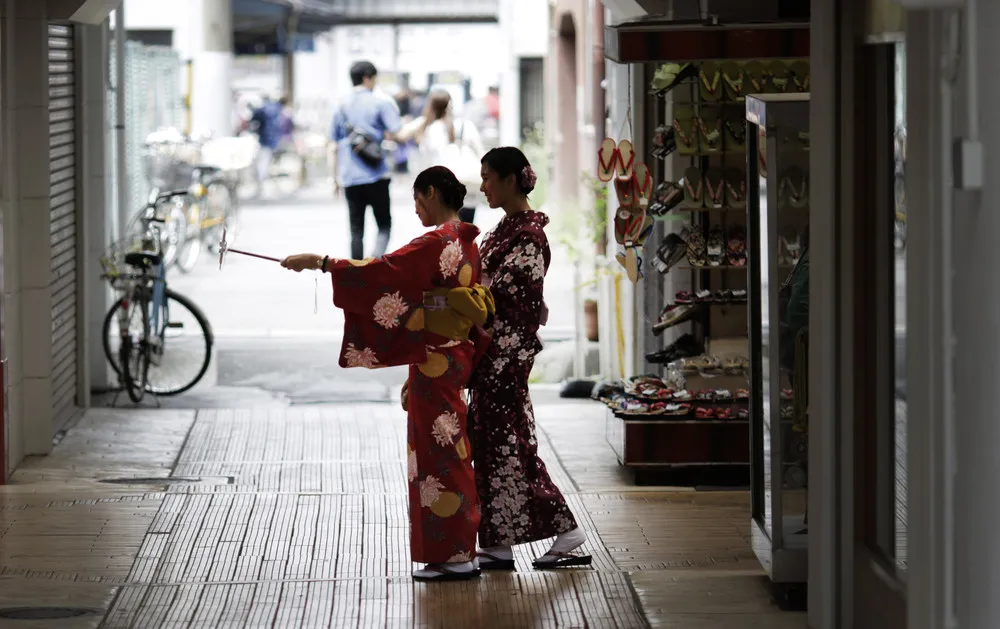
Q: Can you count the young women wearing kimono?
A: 2